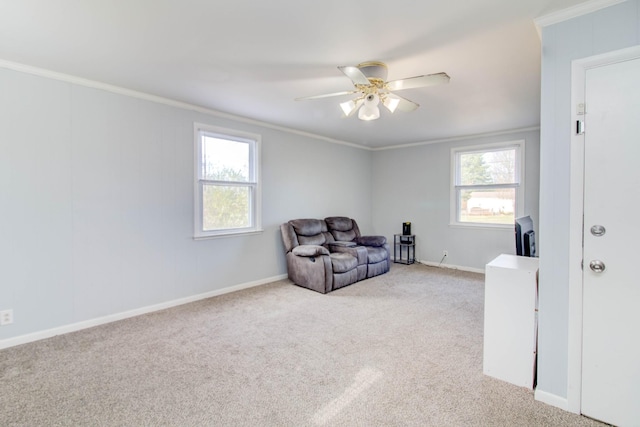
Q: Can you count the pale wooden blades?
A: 5